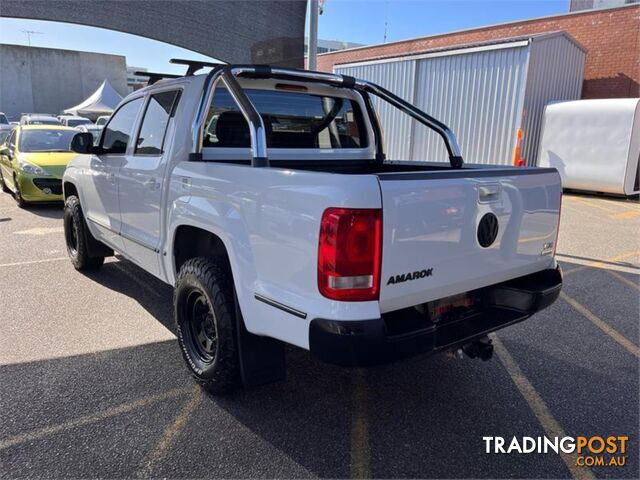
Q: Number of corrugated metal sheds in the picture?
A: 1